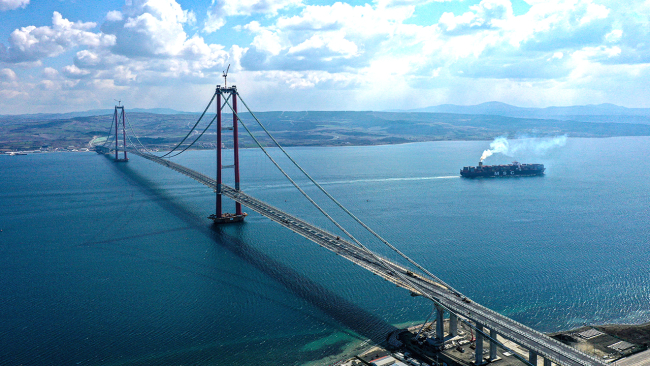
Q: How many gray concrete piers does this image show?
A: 6